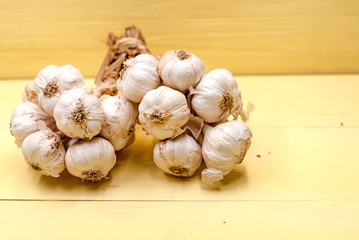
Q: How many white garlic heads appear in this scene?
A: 12